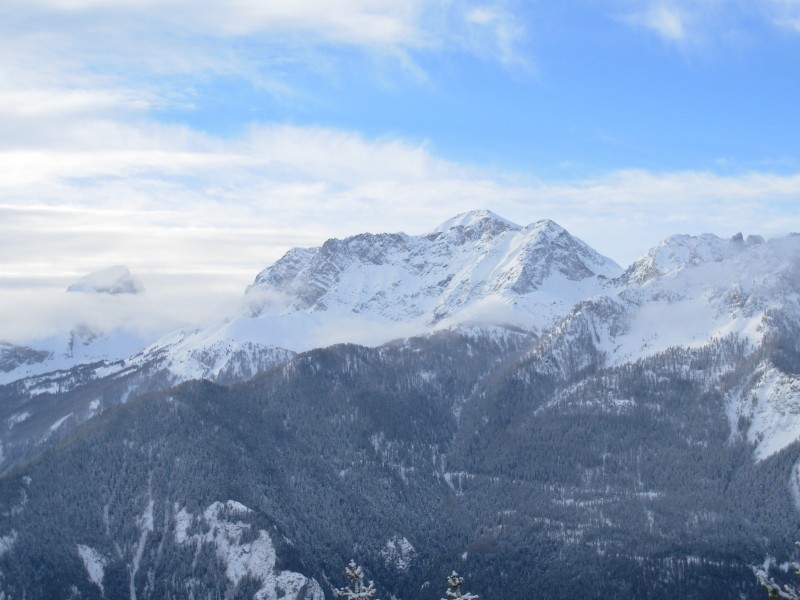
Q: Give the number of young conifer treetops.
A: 2